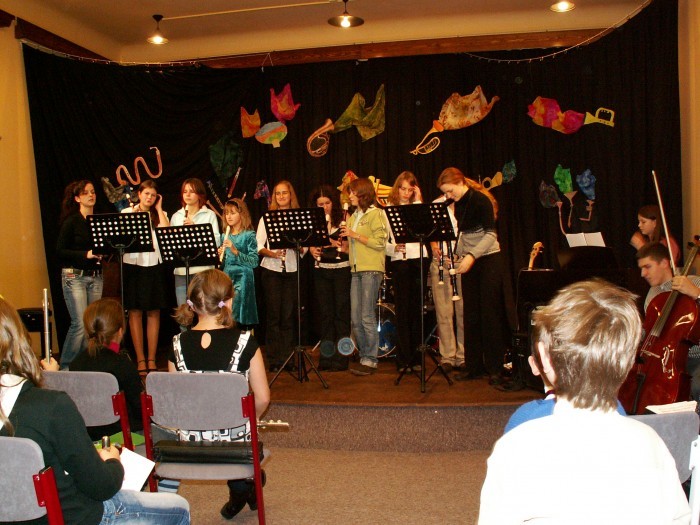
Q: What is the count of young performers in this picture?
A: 12